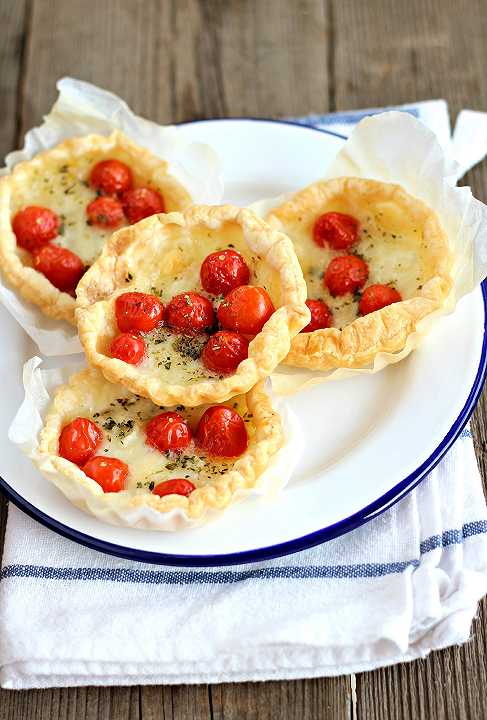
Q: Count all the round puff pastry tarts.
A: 4